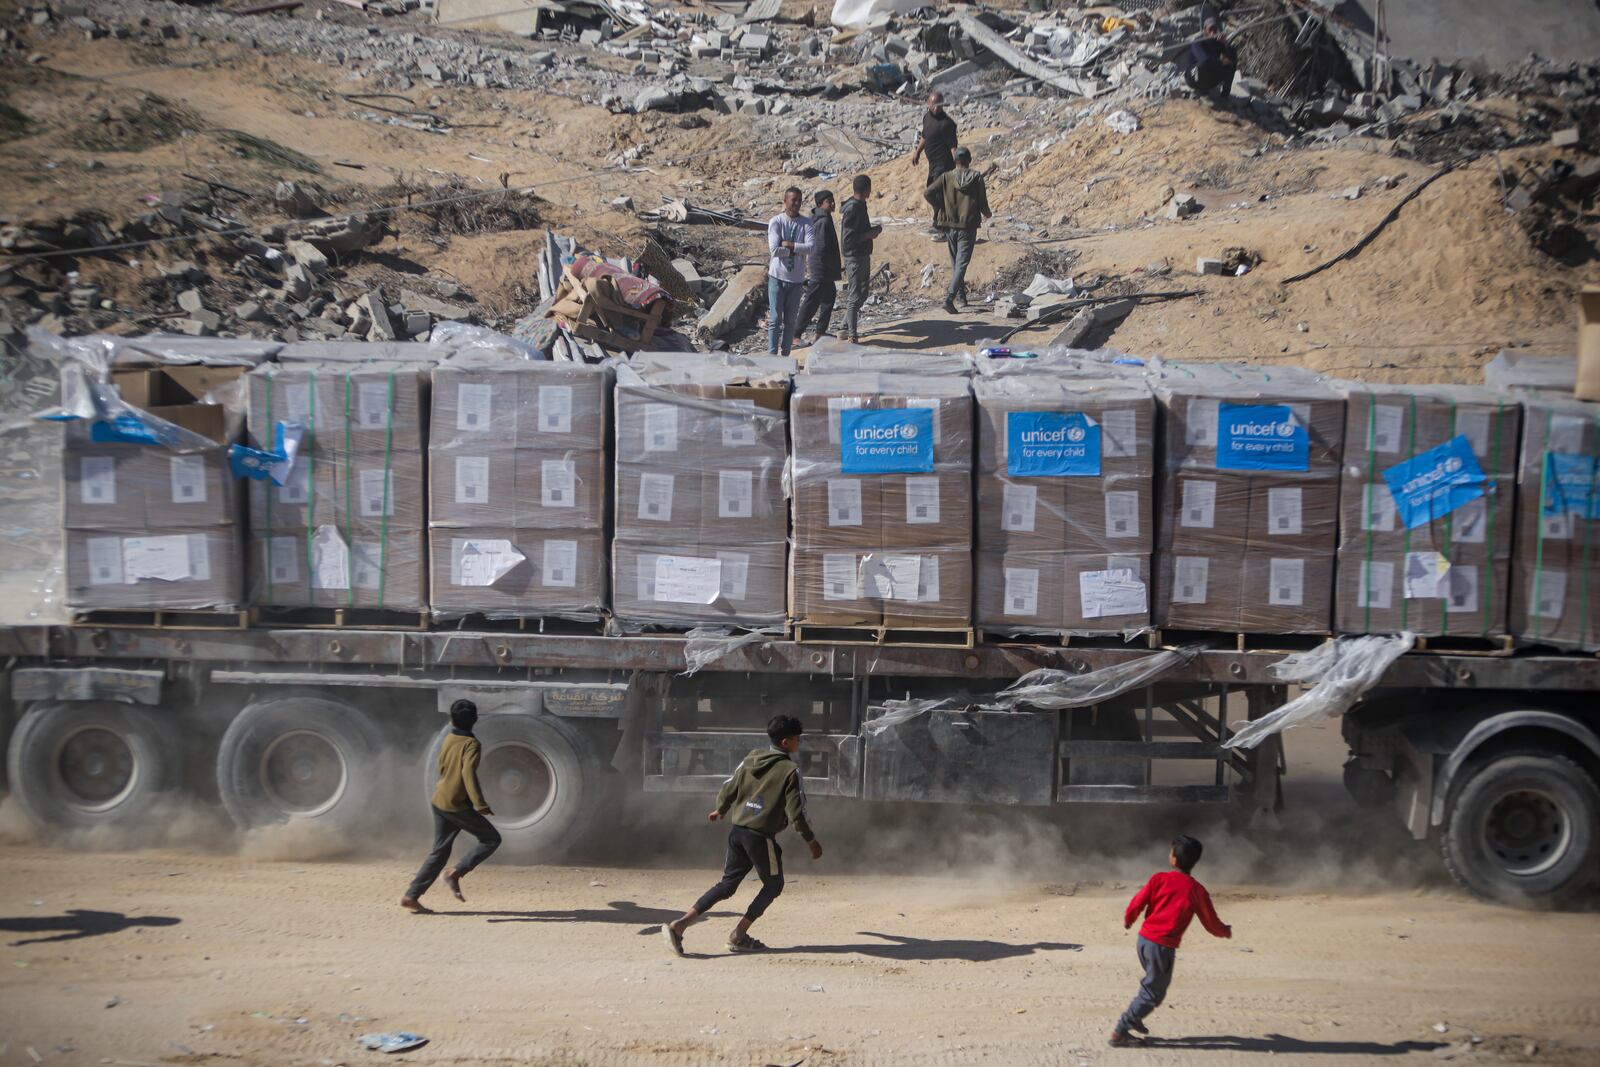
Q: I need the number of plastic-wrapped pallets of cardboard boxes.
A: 9